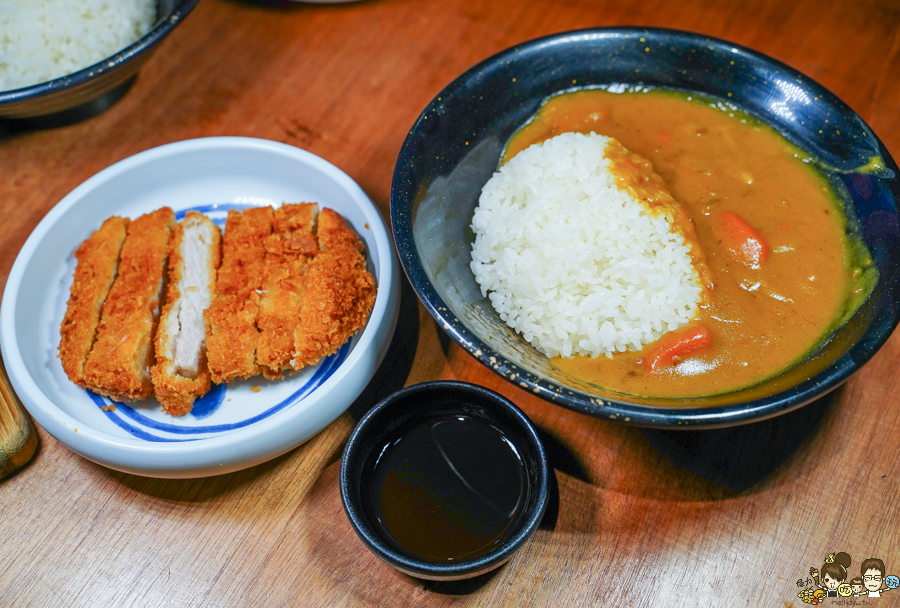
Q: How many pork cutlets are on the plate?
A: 6